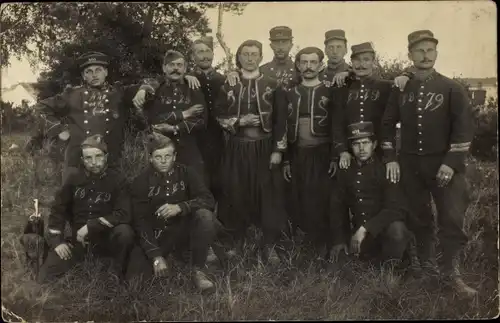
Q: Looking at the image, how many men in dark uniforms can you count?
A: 12